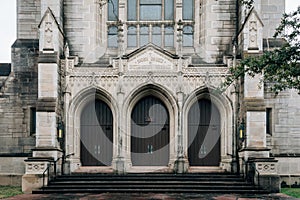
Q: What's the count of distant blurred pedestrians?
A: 0